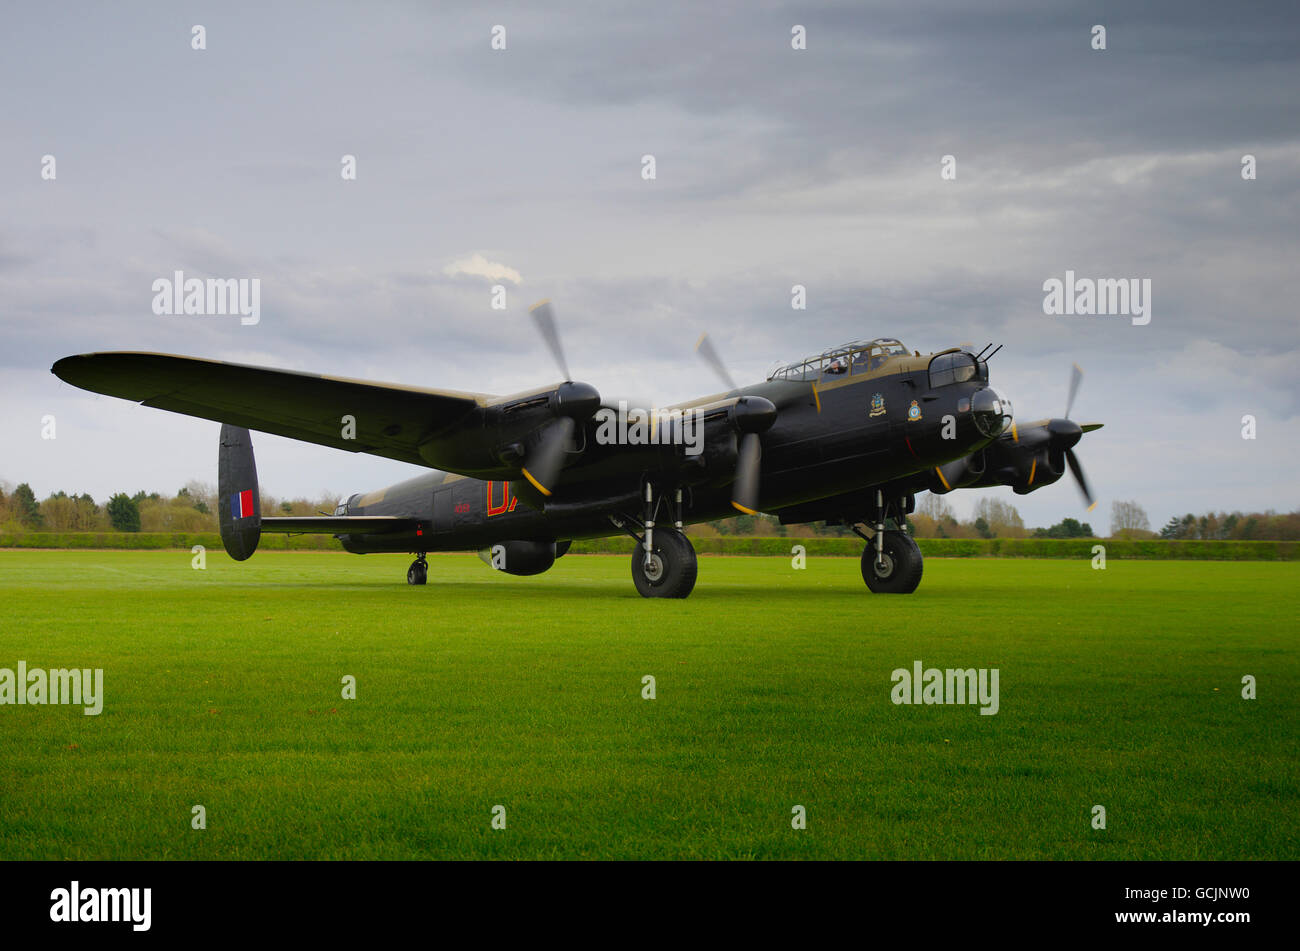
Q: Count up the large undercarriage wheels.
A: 2